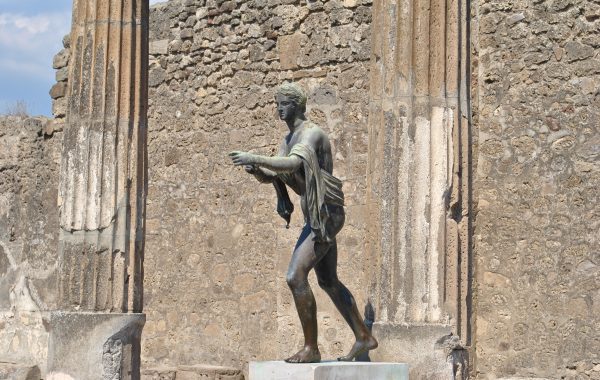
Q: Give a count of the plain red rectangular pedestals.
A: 0